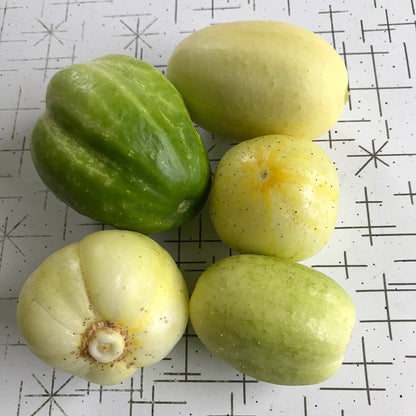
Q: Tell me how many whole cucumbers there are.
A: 5